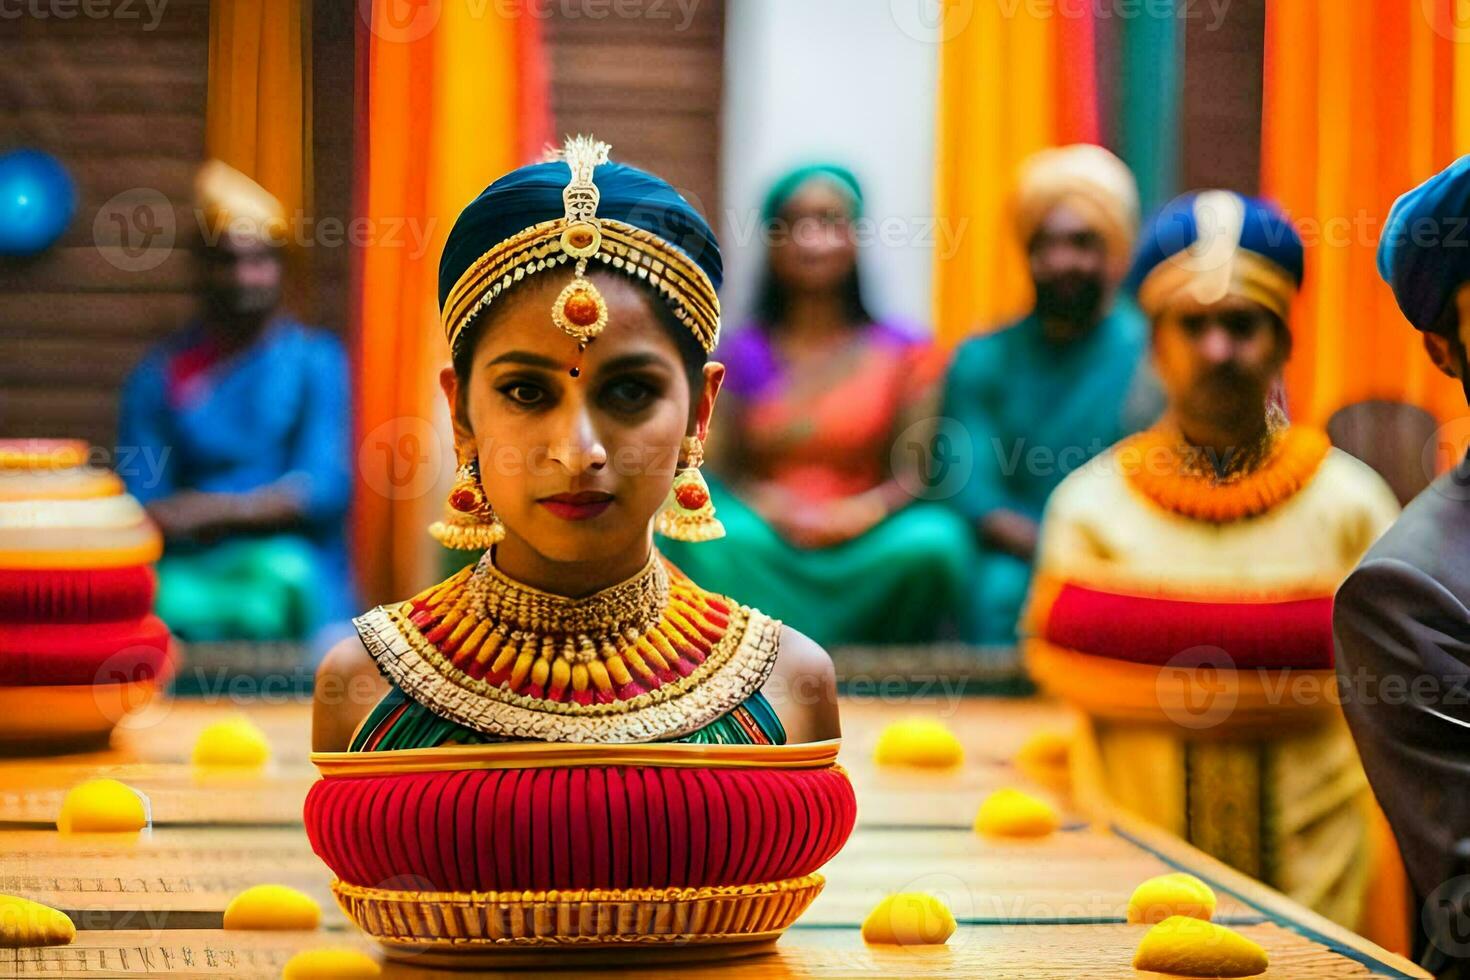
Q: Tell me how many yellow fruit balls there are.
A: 11